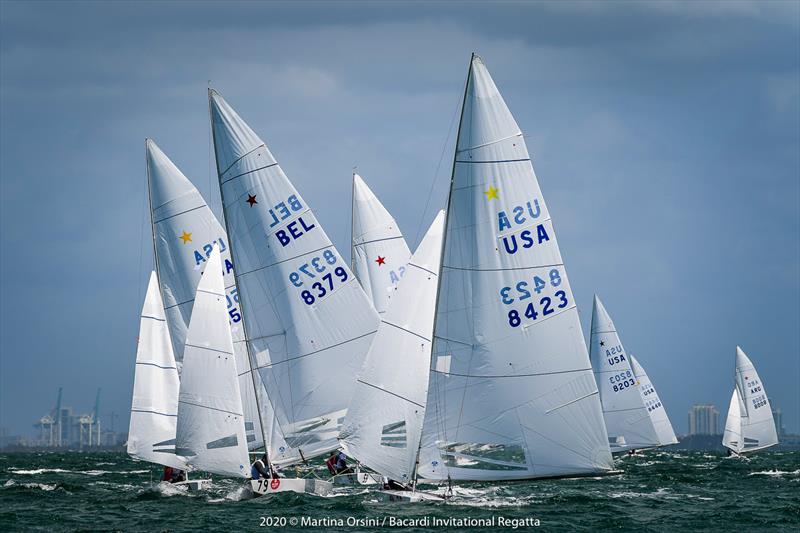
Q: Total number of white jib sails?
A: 4